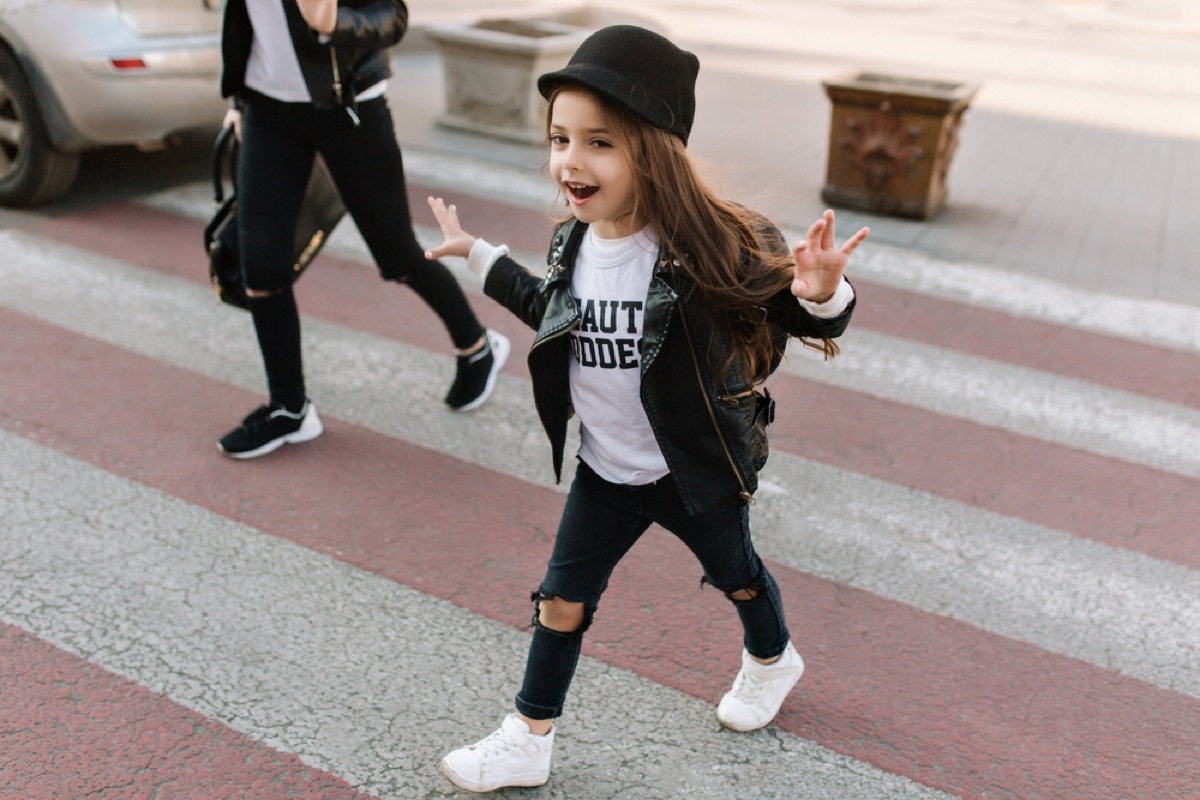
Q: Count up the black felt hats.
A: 1